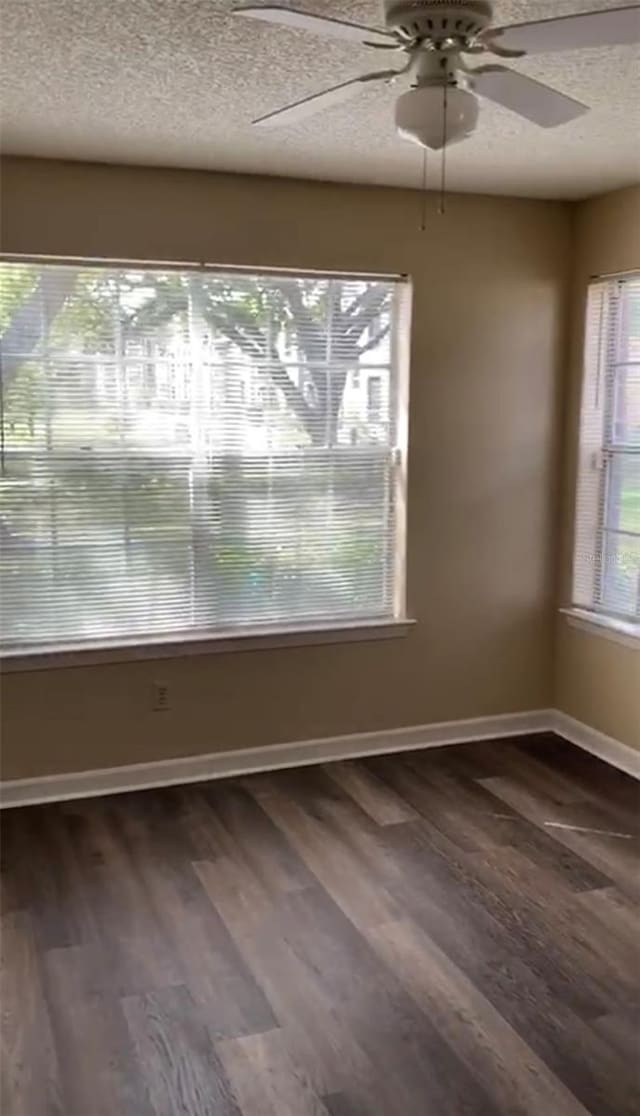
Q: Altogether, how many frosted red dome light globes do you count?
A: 0